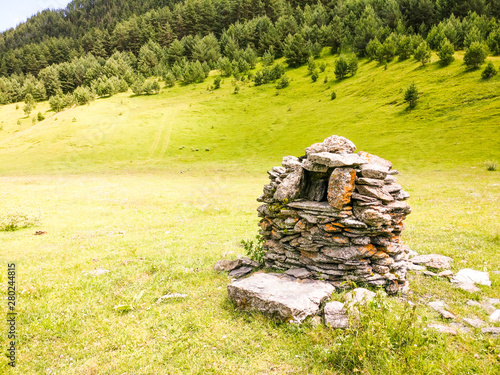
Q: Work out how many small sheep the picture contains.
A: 5